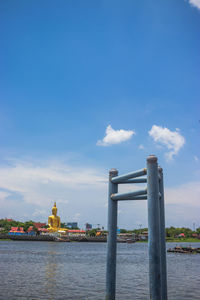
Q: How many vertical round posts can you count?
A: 3